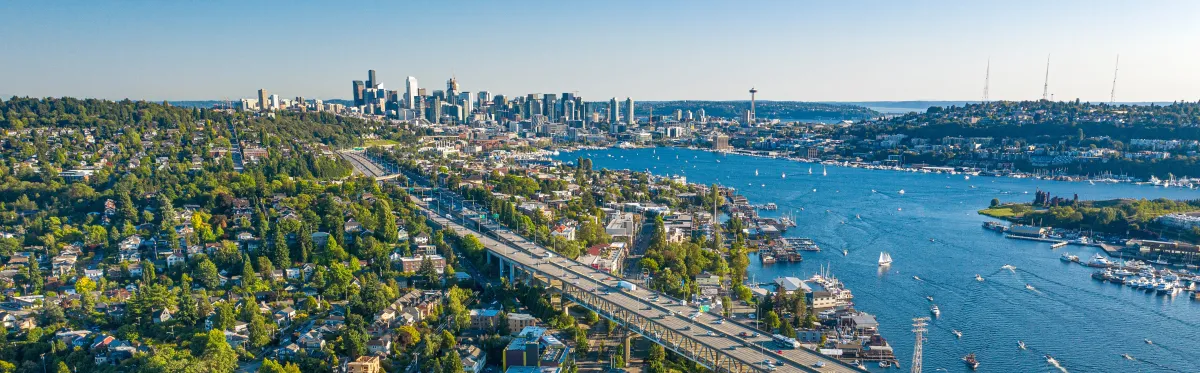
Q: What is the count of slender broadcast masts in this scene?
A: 3